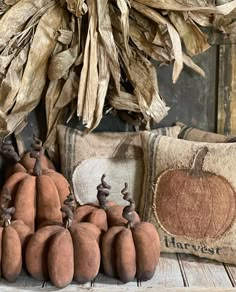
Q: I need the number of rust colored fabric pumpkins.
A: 6